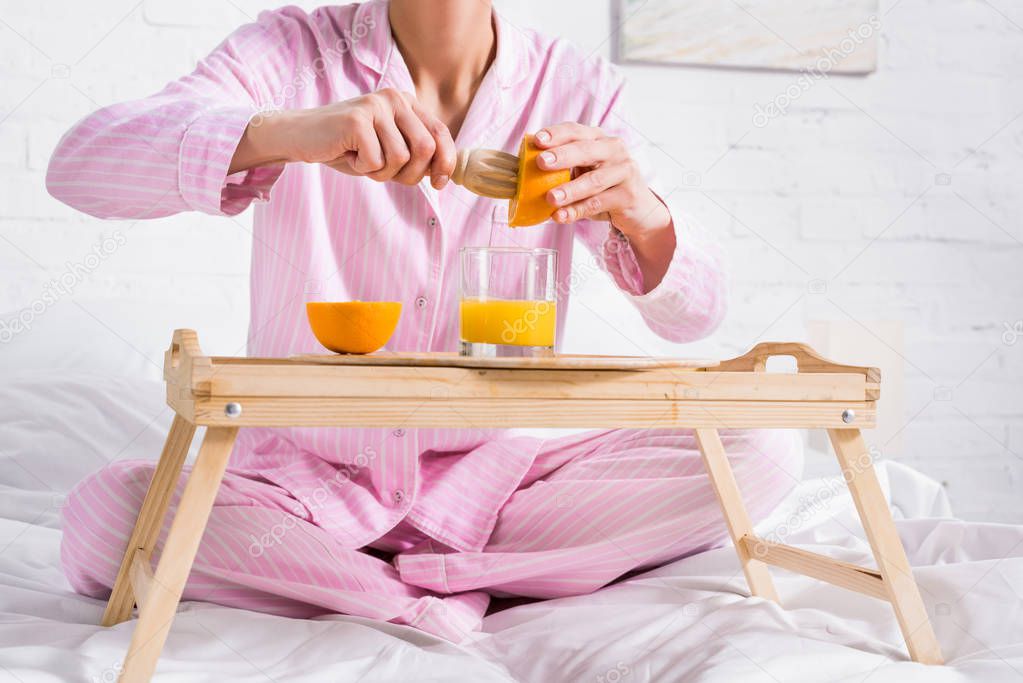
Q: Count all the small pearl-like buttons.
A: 4